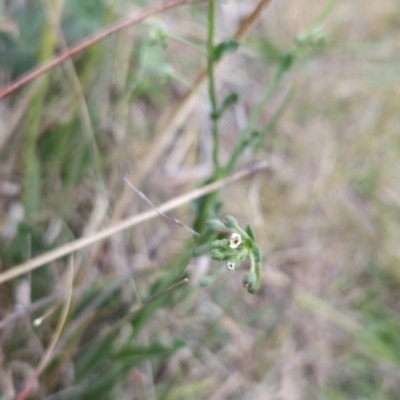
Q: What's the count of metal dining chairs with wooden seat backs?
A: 0